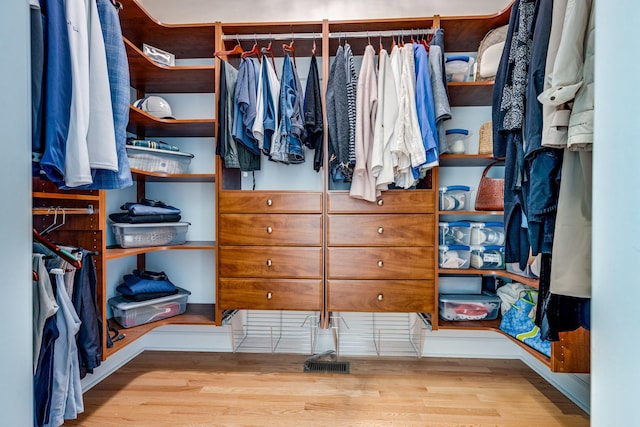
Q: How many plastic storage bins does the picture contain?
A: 12